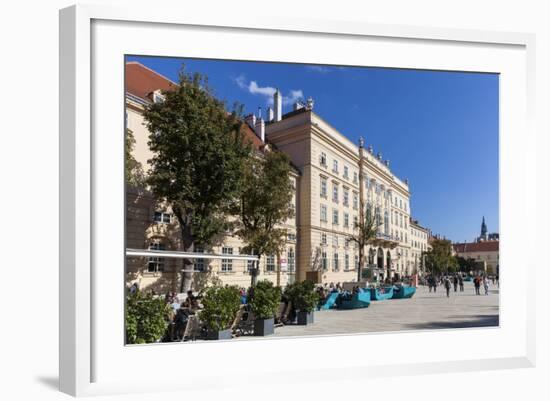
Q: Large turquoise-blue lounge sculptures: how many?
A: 4